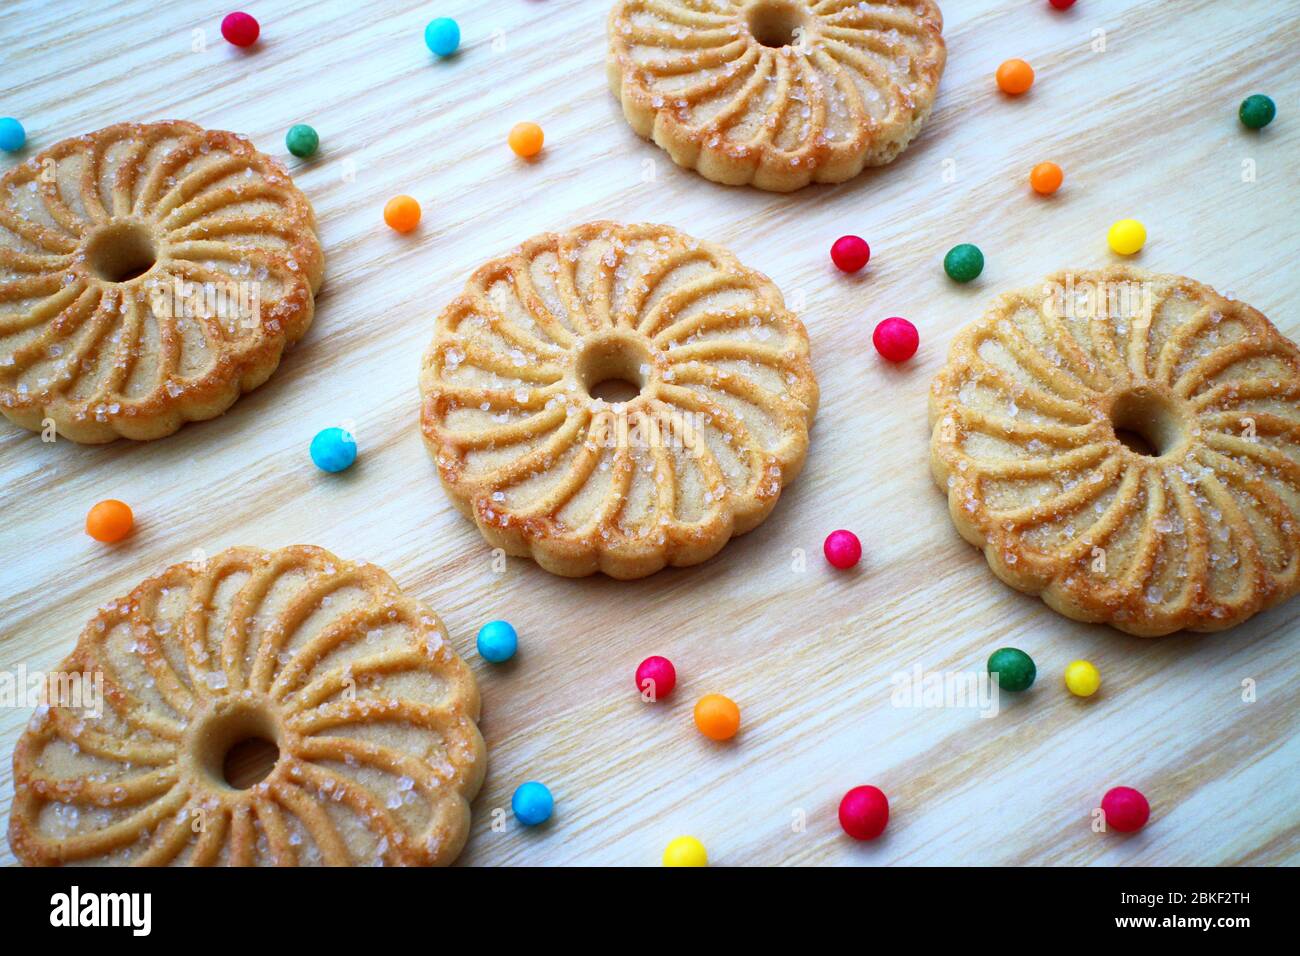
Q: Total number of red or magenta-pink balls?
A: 8